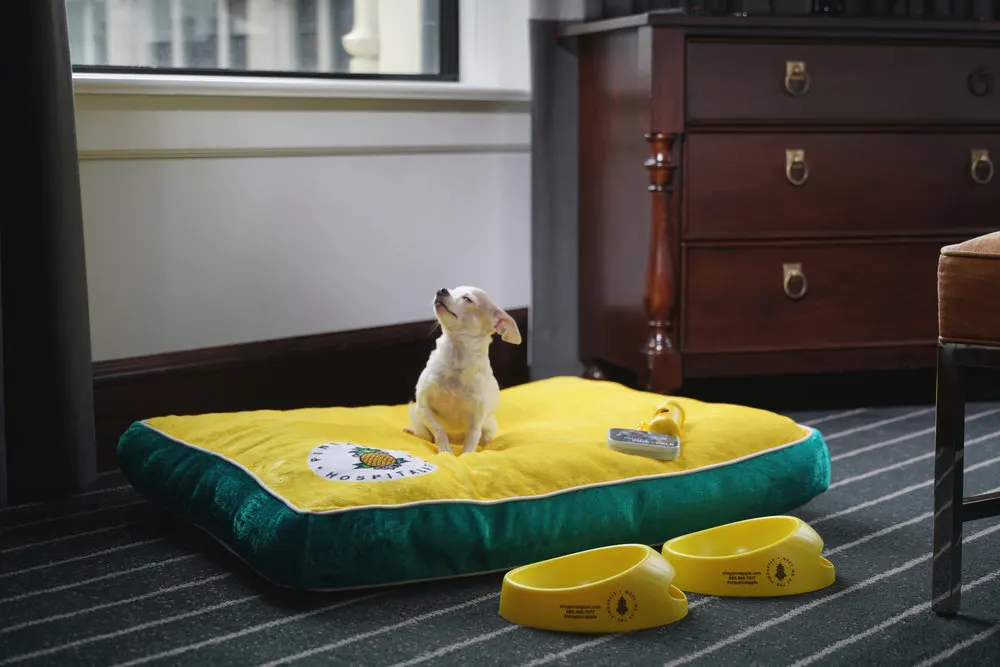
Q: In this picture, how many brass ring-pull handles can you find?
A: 5